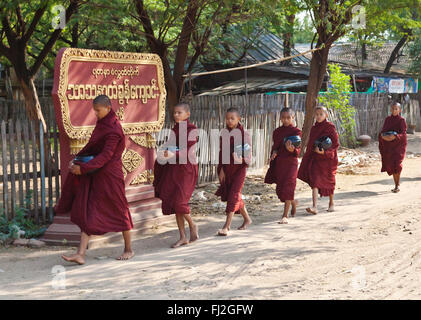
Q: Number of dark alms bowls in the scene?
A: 6